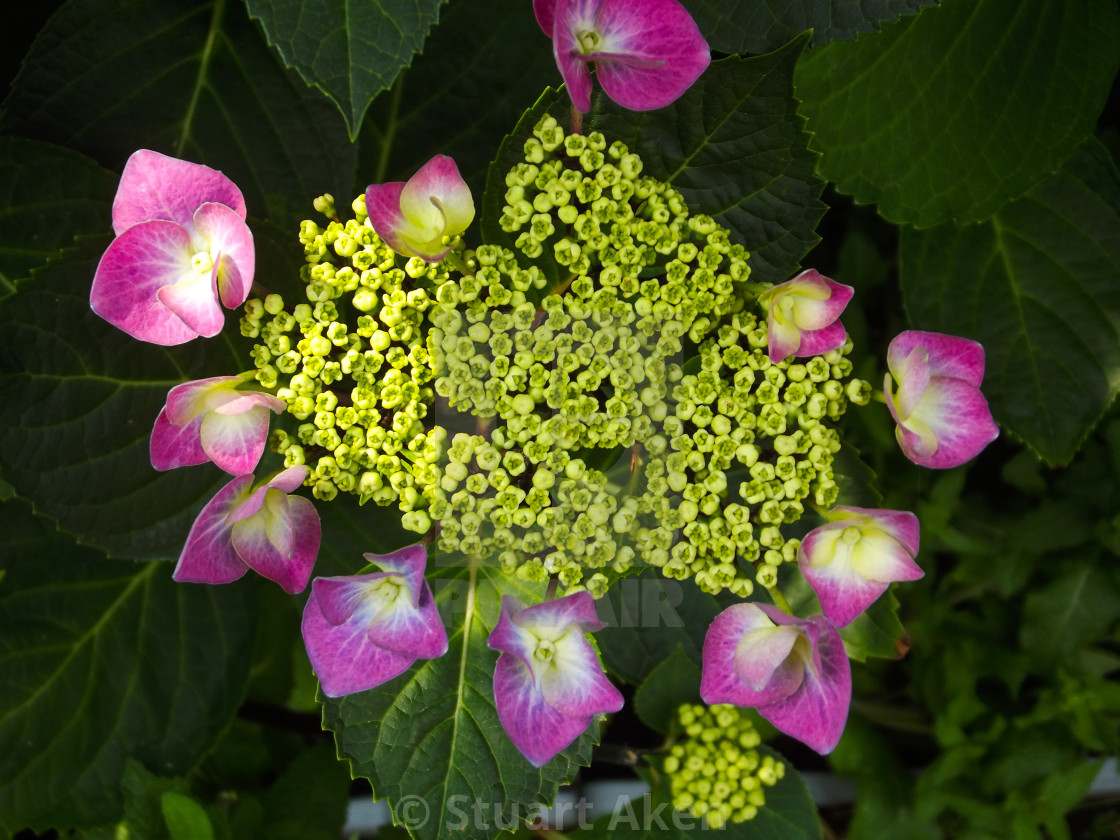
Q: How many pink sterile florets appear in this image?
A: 11